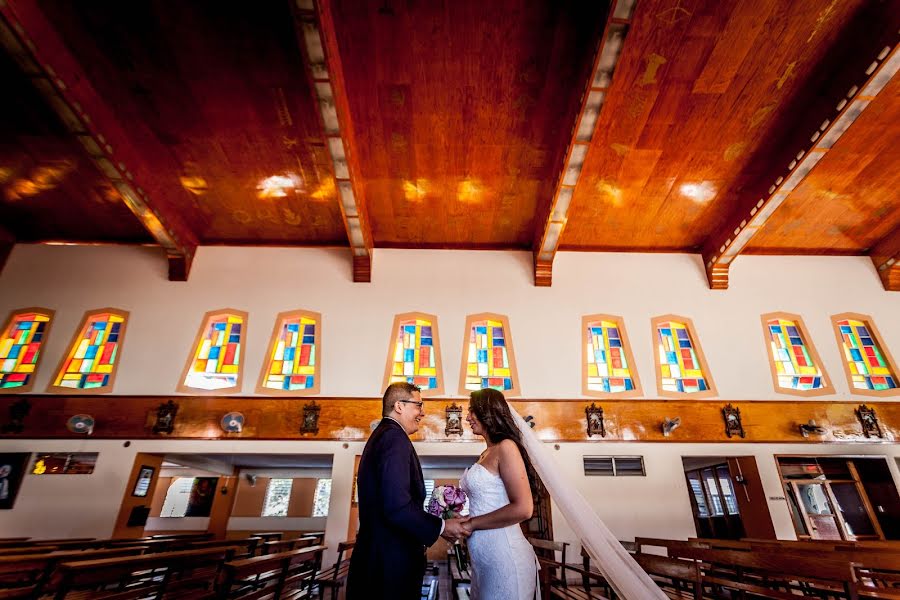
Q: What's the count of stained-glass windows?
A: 10